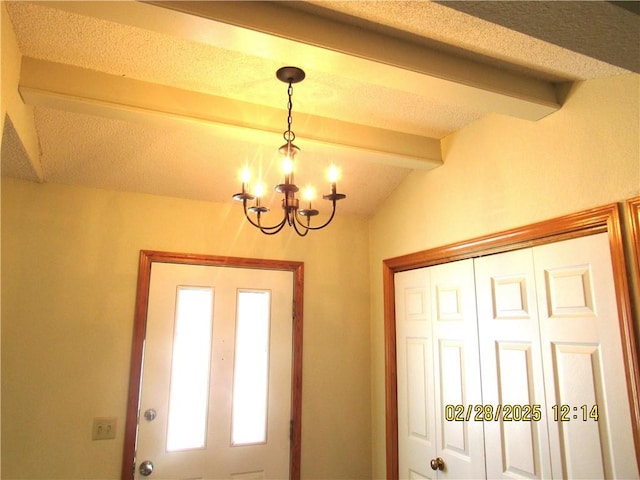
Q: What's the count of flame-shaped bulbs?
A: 5